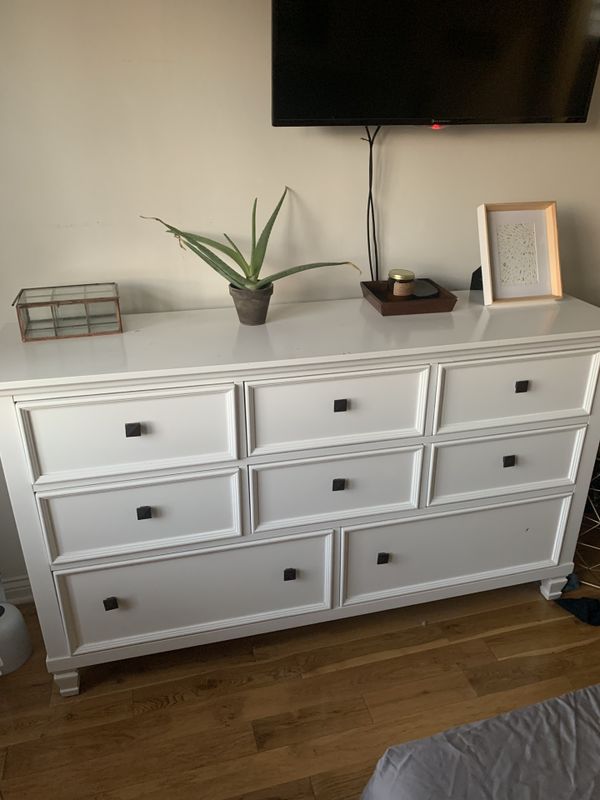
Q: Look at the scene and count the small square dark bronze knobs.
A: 9